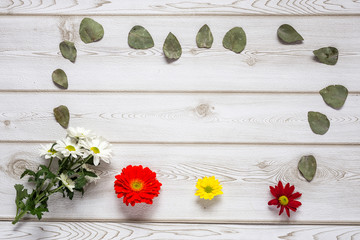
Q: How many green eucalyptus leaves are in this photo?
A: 13